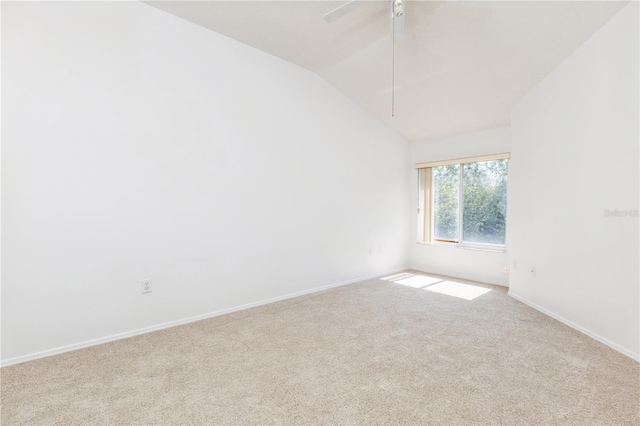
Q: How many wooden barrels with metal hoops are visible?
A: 0